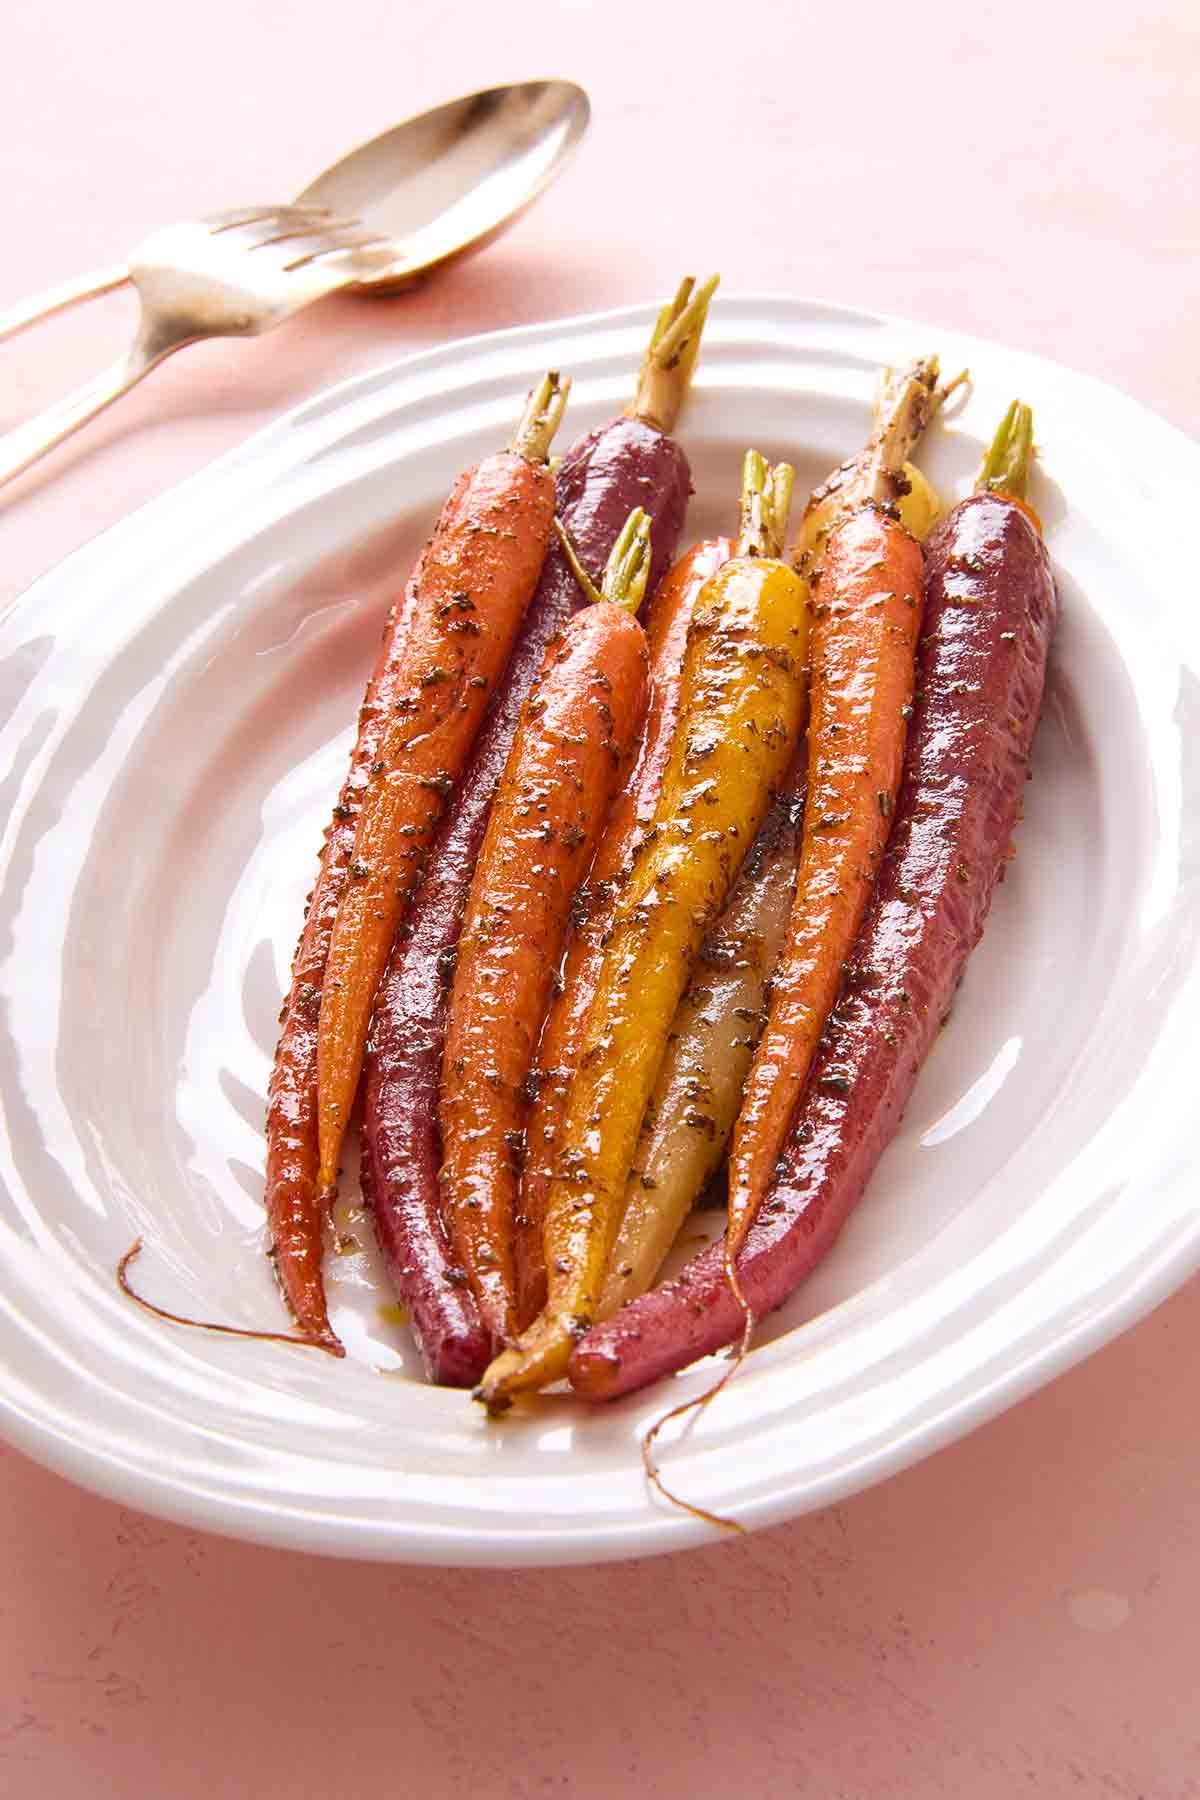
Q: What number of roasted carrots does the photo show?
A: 9